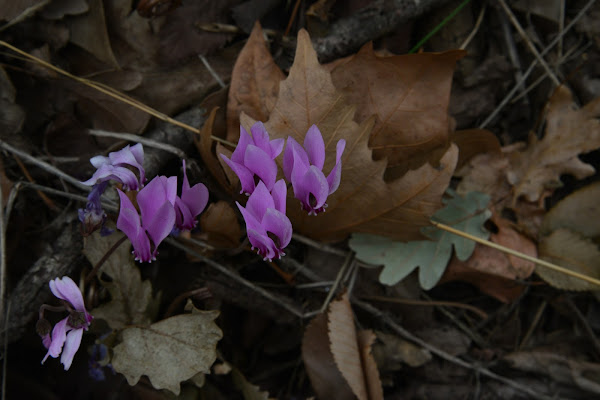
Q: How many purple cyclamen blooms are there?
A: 7